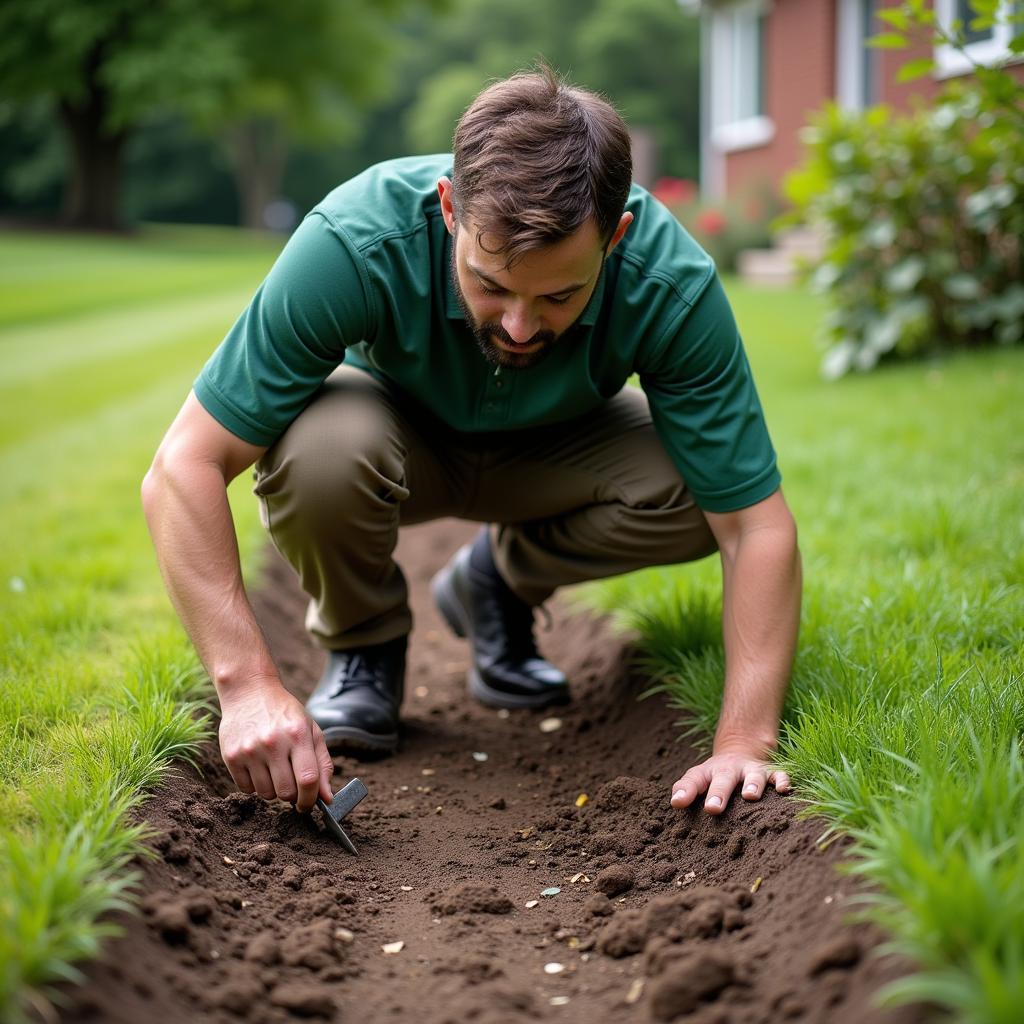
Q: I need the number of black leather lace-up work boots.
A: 2